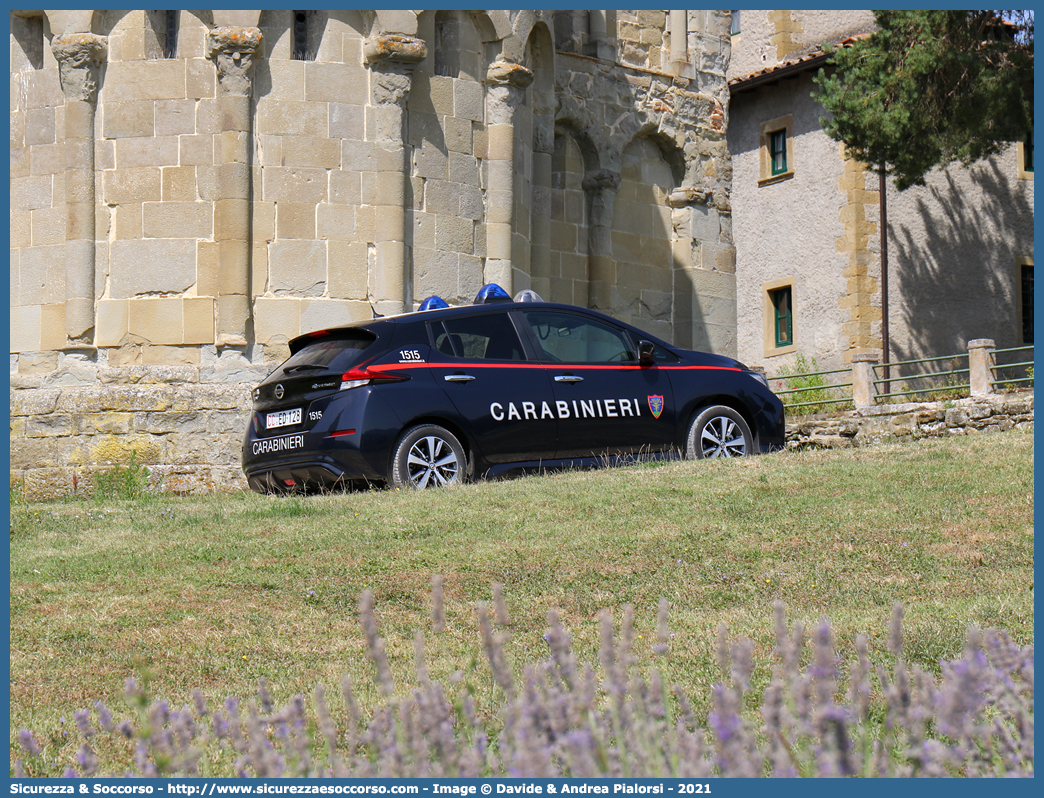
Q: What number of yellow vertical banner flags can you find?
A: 0